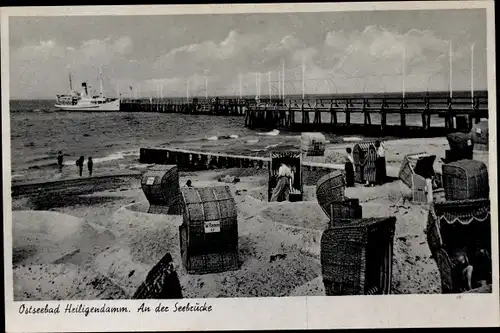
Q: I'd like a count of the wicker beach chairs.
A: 13